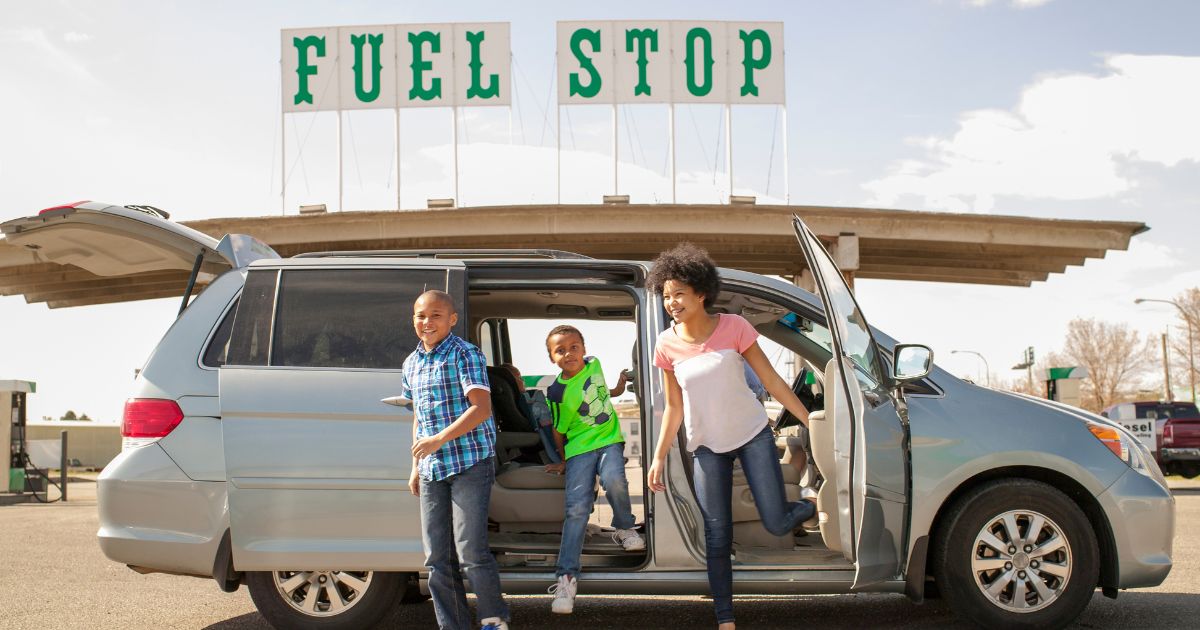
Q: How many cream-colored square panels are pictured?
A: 8